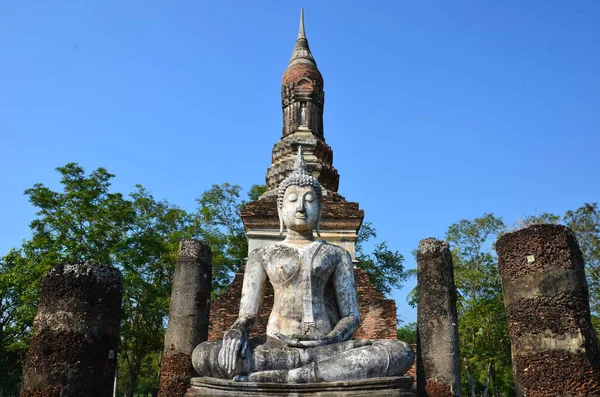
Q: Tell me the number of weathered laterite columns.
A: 4